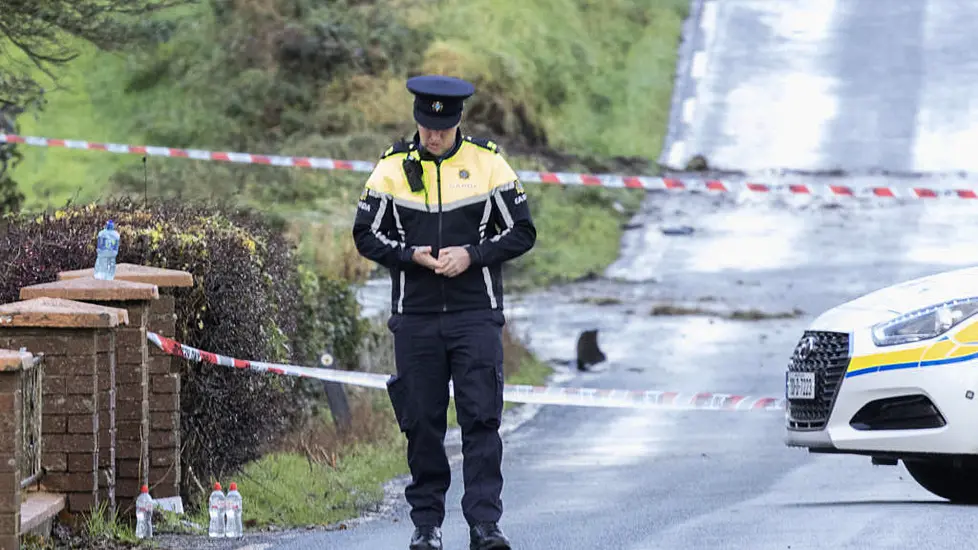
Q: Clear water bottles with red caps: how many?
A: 3